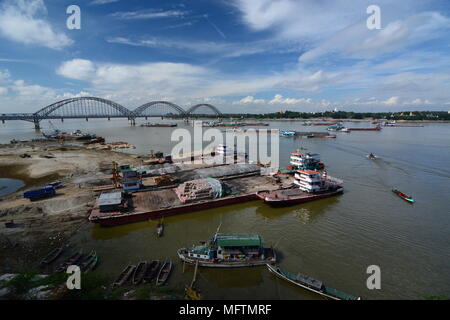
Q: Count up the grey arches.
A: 3